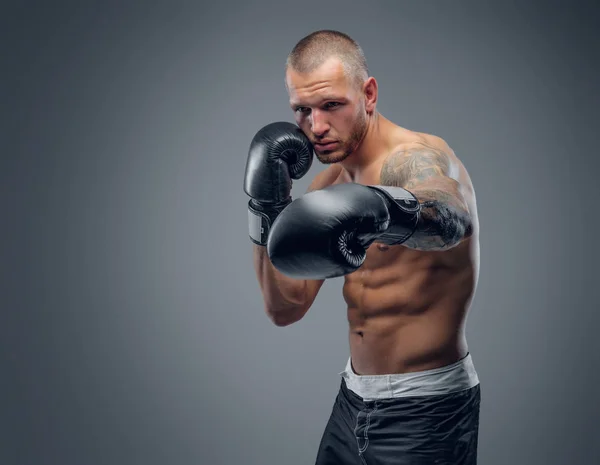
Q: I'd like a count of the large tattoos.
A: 1